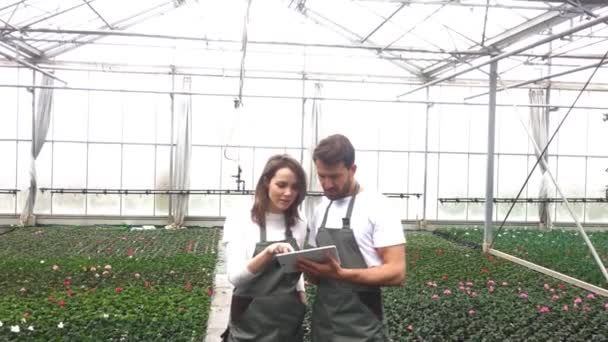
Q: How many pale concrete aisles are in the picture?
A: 1